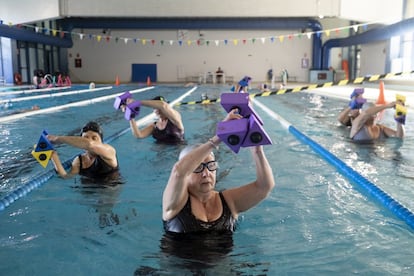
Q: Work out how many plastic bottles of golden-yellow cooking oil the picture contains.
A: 0